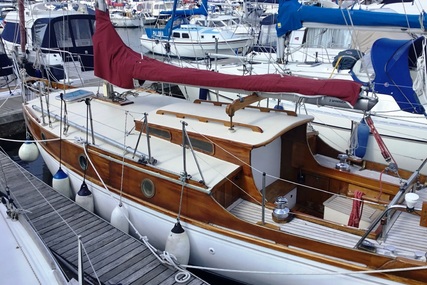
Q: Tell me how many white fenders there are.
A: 5